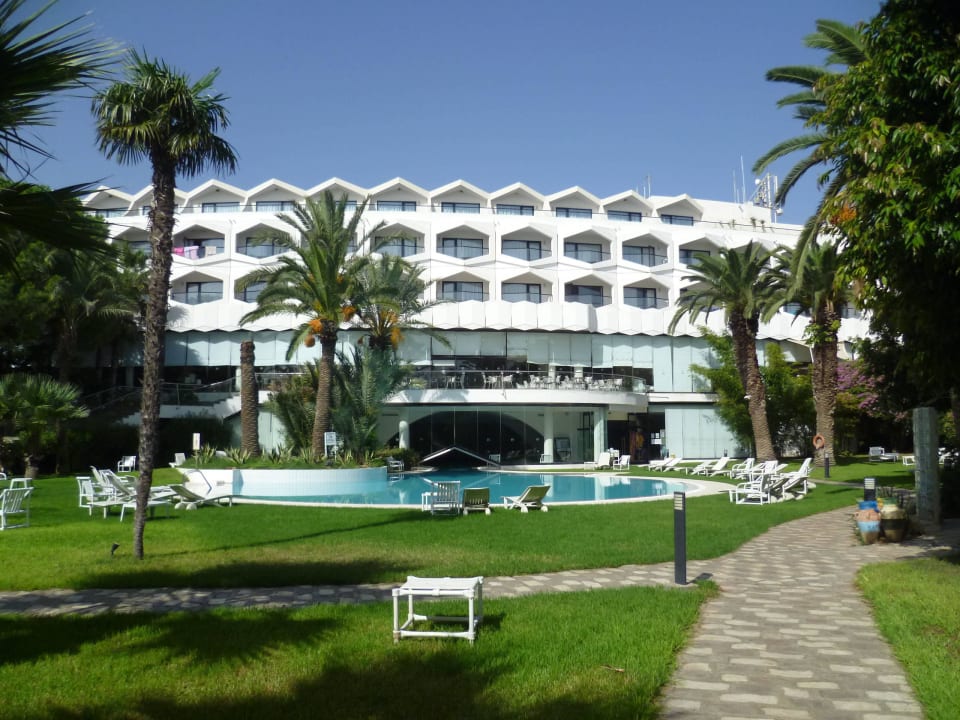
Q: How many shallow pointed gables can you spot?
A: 11